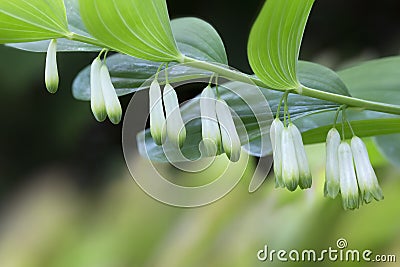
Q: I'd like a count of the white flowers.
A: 13